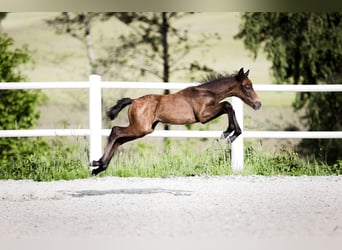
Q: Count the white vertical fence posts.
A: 2